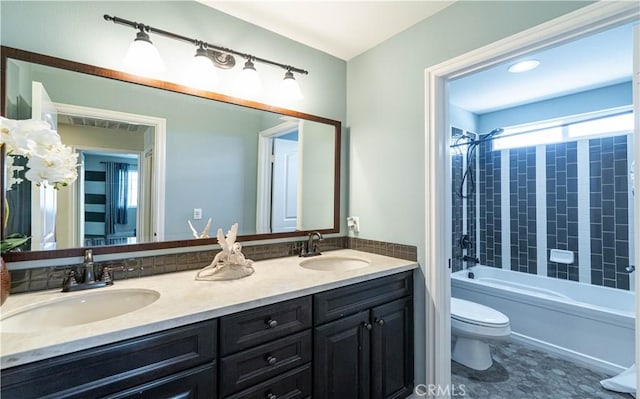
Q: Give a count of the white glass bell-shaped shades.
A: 4